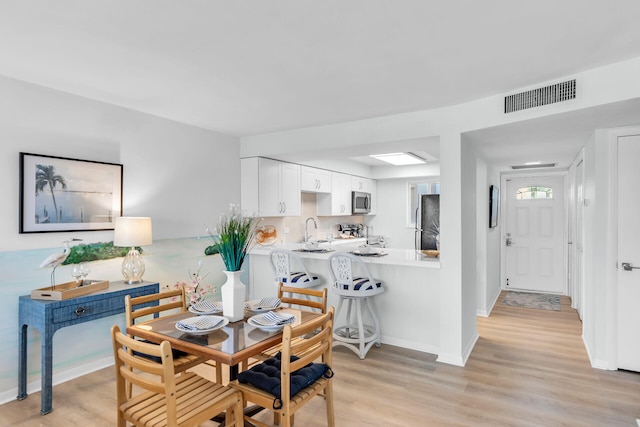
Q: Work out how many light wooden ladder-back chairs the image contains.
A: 4